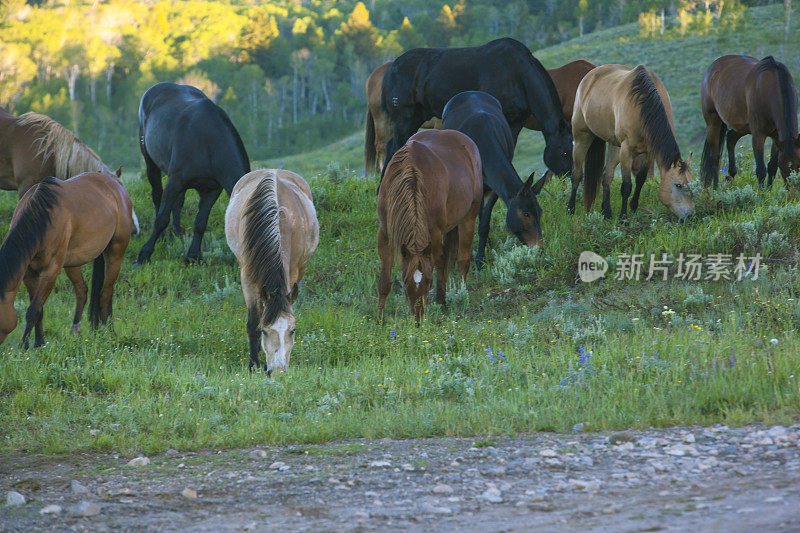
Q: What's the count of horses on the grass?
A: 11